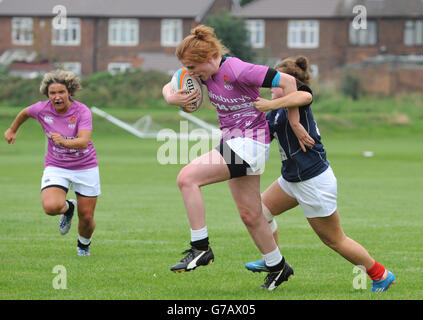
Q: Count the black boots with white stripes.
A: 2